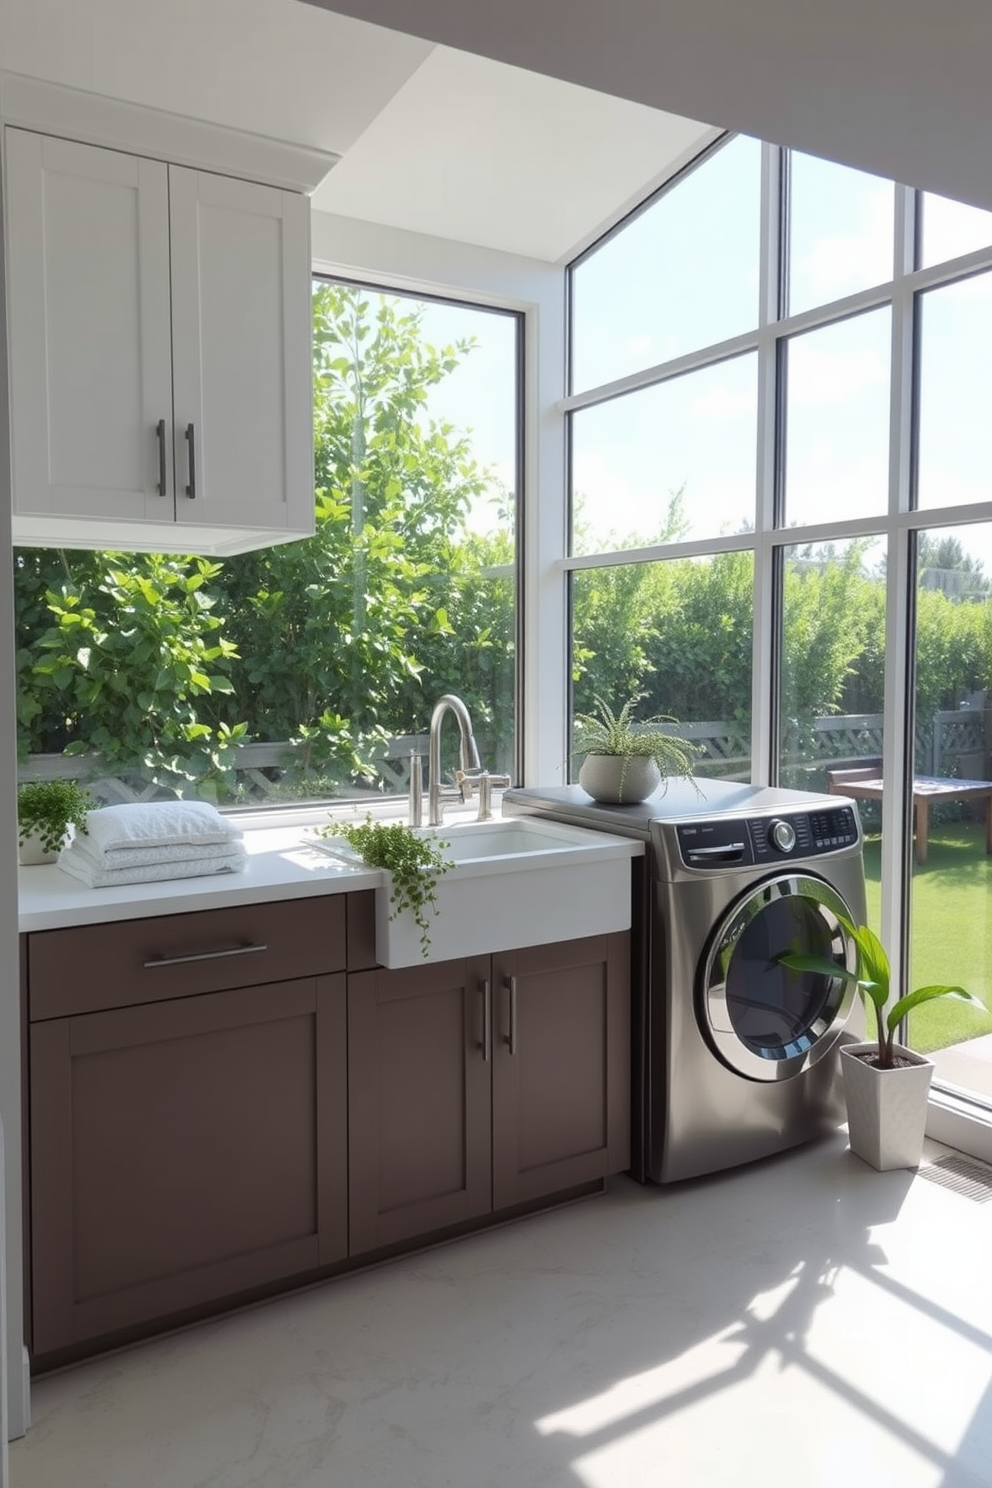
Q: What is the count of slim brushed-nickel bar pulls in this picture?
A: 5